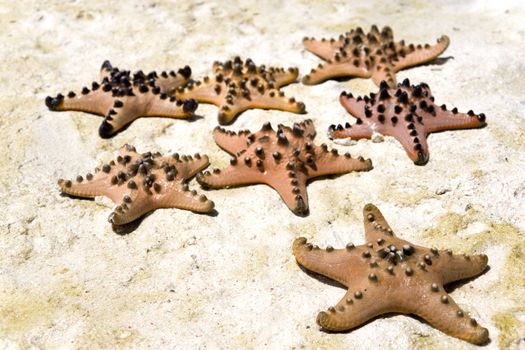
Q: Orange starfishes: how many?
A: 7